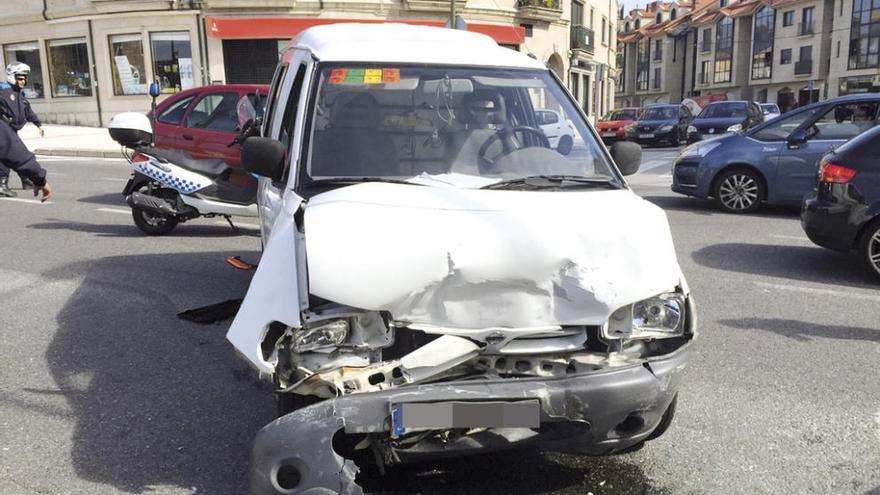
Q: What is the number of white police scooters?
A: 1